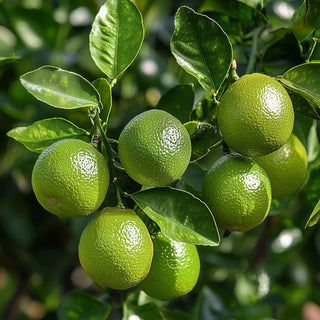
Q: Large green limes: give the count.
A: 7